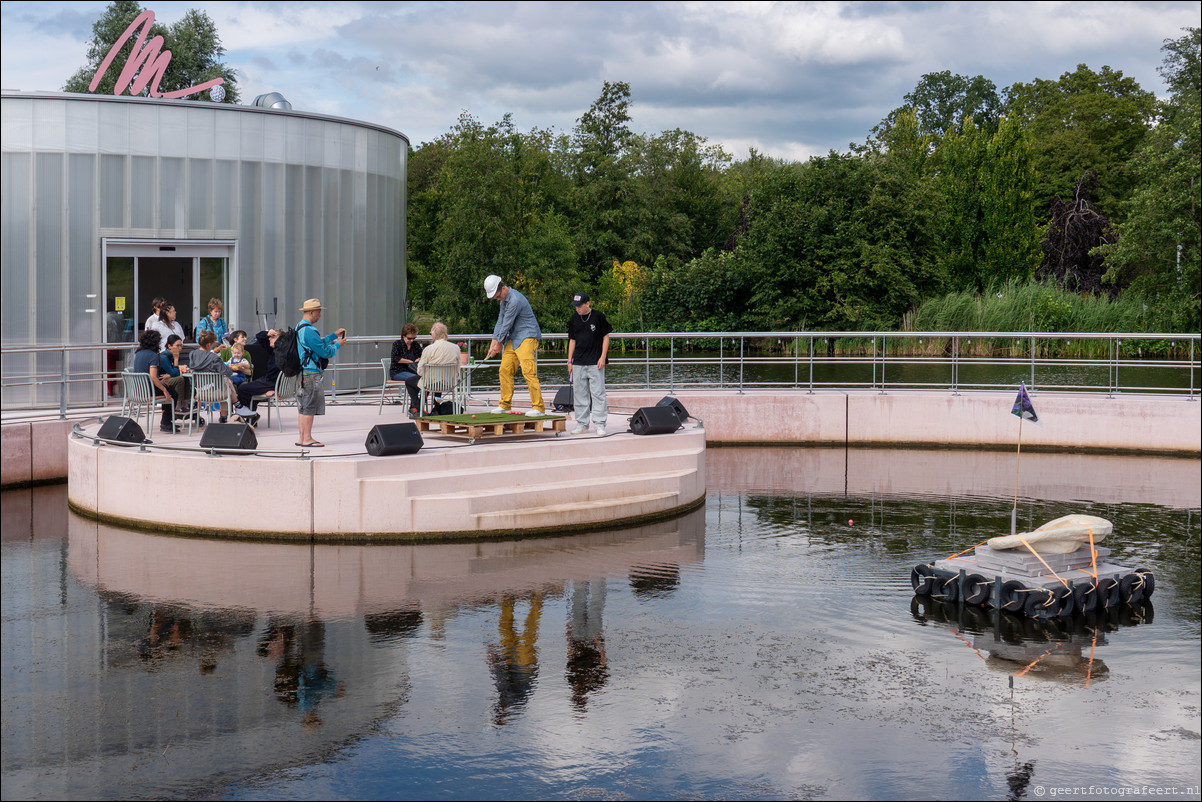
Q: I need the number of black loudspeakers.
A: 6